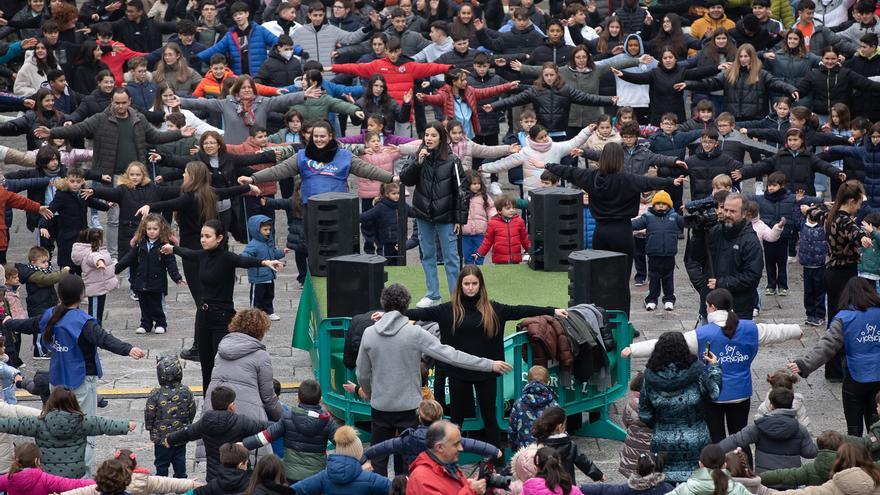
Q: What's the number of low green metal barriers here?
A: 2